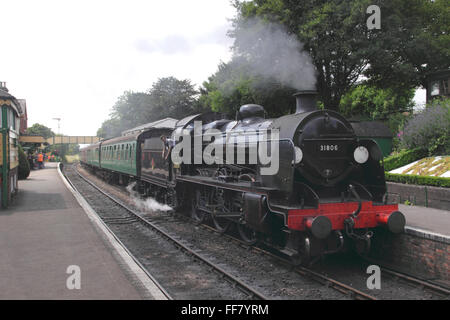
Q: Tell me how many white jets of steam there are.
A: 1